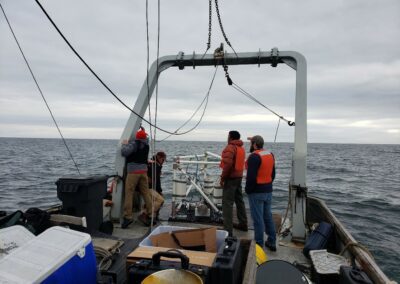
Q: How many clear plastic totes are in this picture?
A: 1